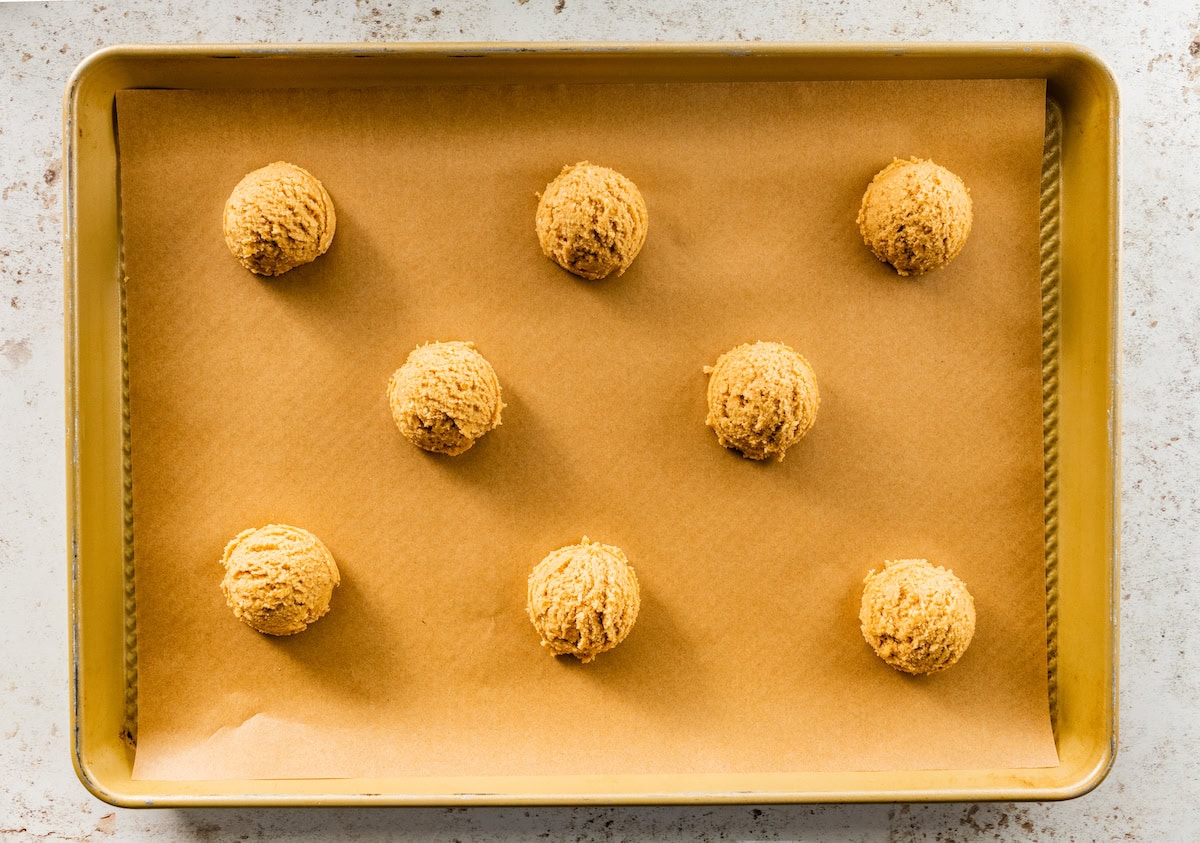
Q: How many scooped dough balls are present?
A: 8